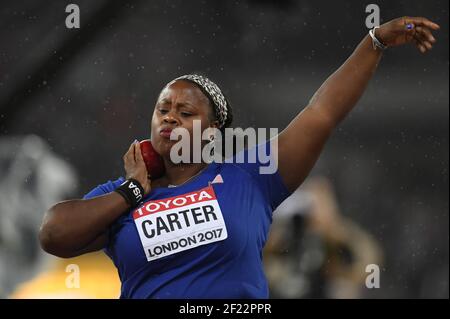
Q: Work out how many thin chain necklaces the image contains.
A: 1